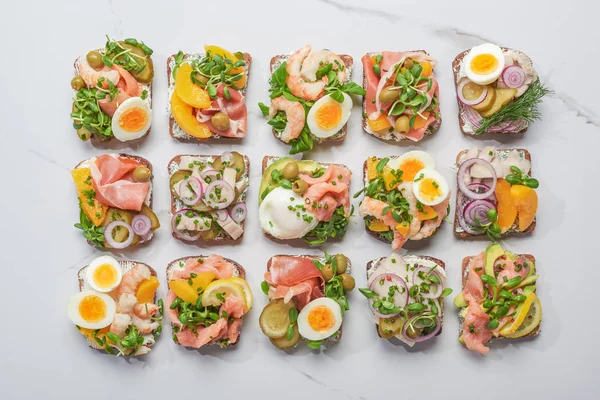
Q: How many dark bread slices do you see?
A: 15